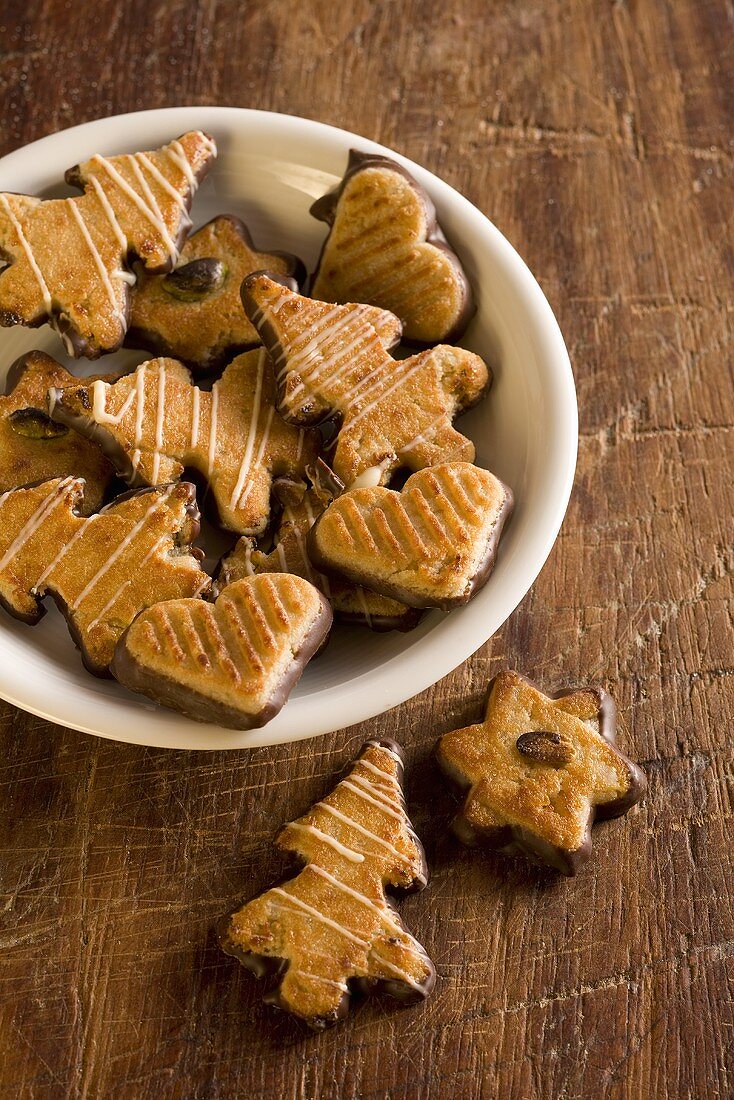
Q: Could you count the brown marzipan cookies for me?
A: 12